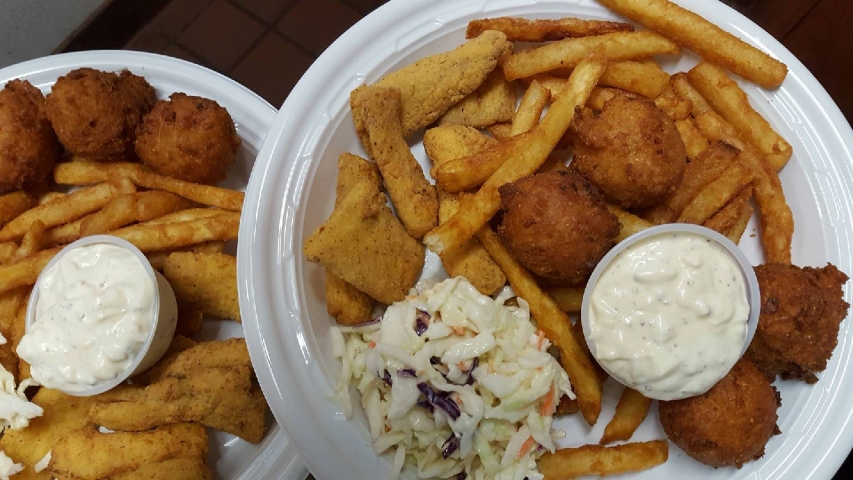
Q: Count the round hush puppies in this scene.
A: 7